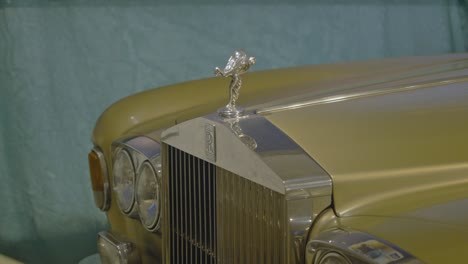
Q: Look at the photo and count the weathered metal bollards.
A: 0